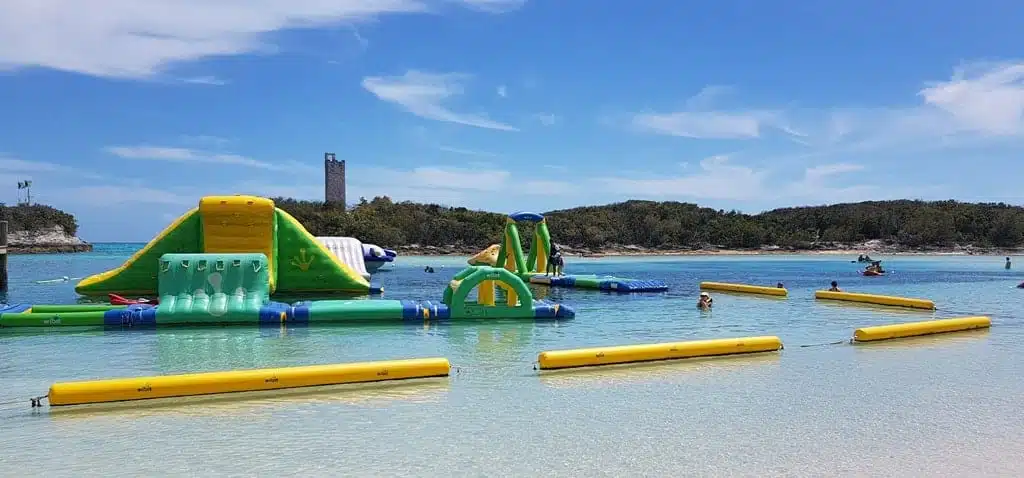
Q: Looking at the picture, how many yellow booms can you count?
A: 5